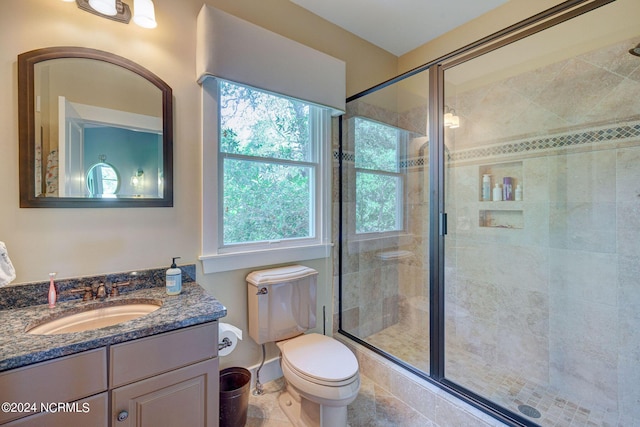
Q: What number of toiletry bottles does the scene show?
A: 5